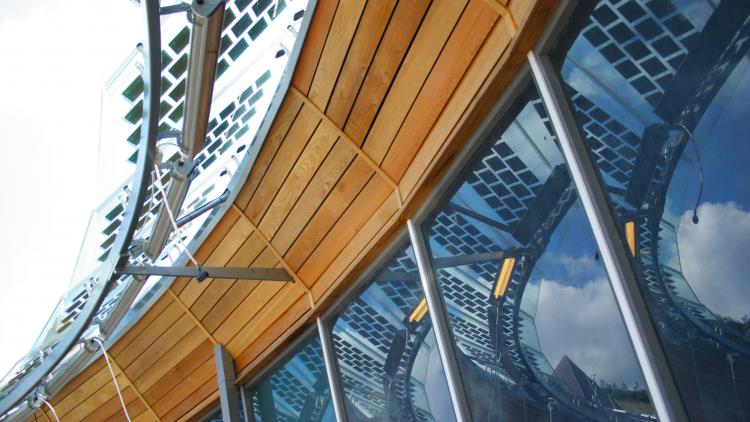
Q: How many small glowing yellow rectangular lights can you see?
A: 3